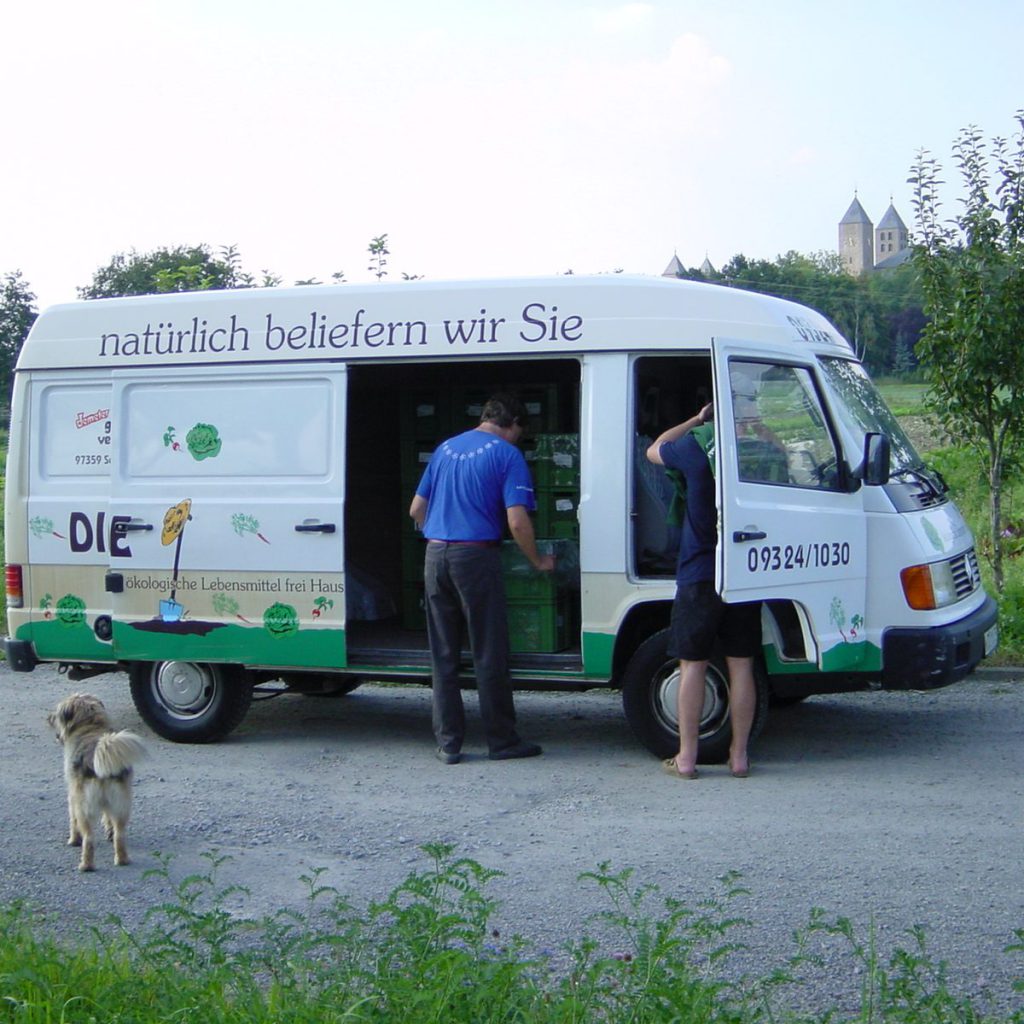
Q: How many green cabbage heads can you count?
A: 3